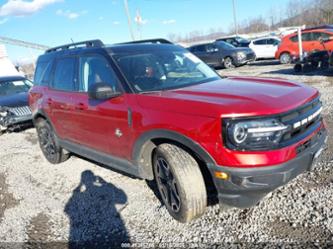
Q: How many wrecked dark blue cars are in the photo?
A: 1